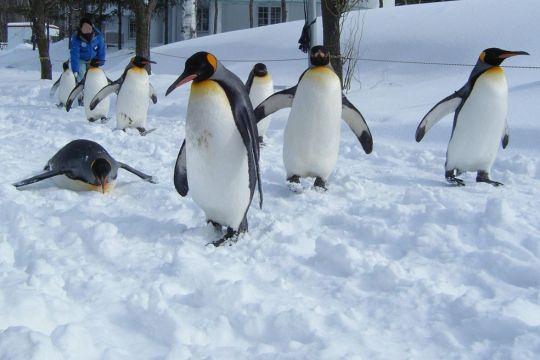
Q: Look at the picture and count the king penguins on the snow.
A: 8